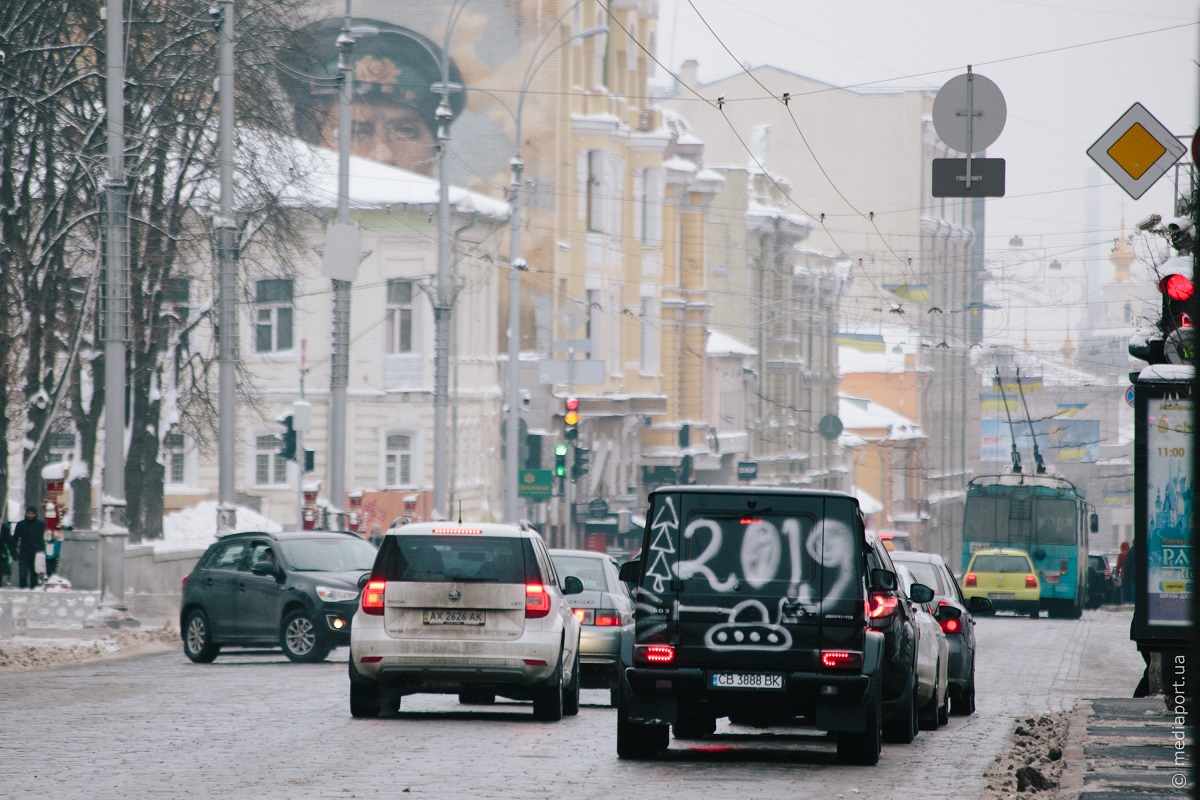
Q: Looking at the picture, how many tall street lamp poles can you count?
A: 5